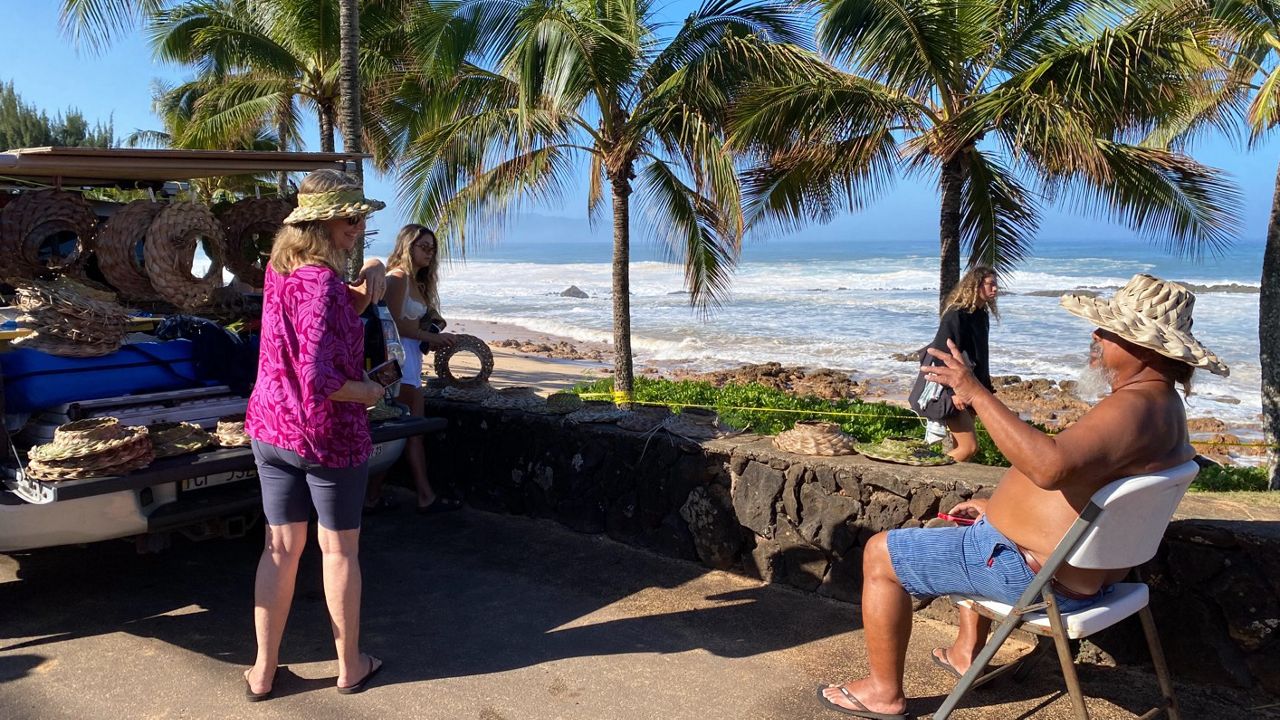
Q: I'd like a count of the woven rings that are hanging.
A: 4